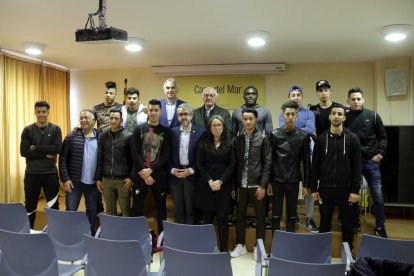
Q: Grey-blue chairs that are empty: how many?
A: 10